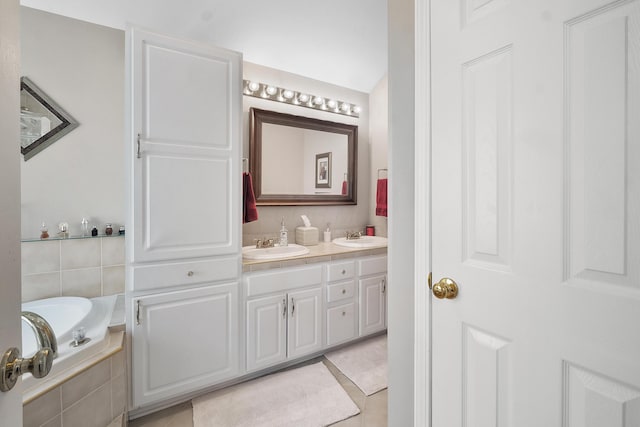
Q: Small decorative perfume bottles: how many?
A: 6